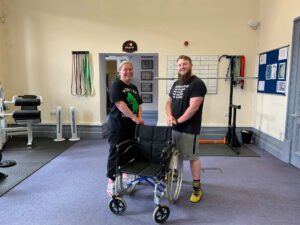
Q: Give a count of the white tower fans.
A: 2